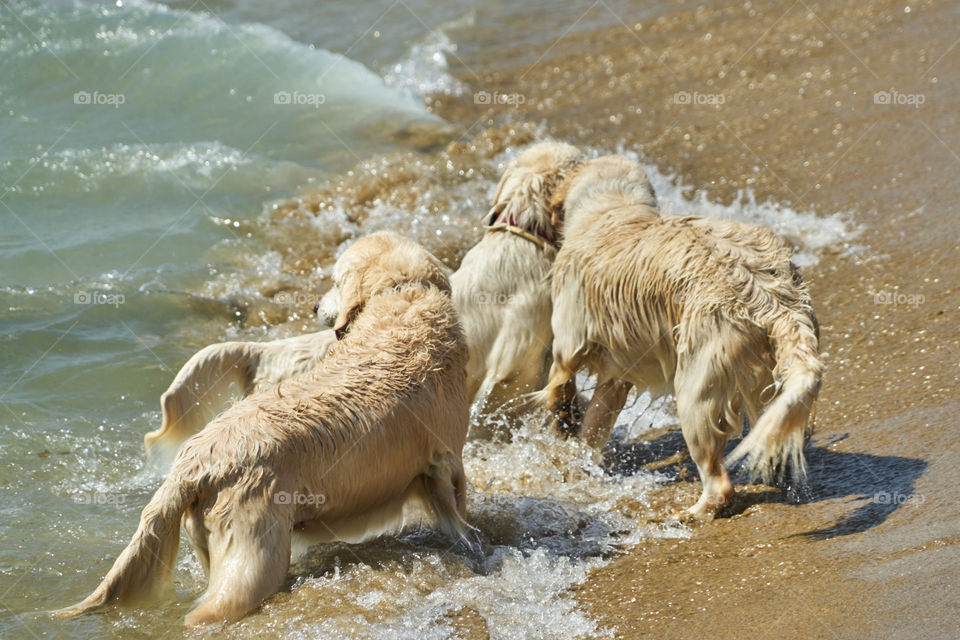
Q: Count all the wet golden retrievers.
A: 3